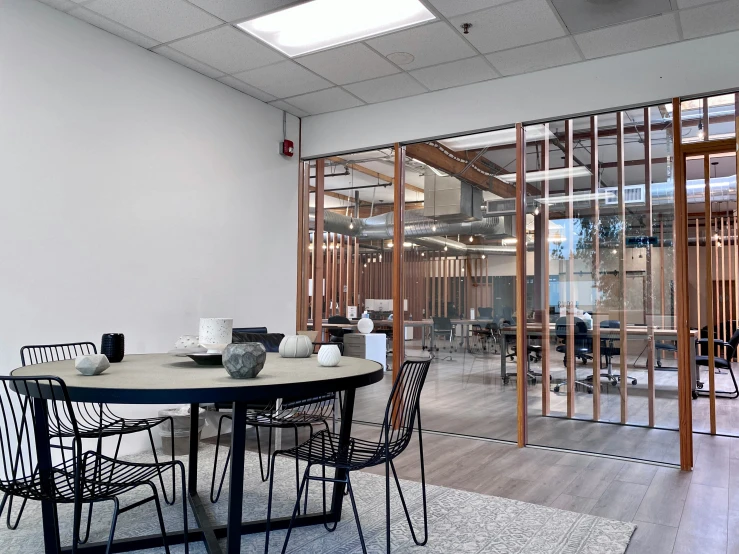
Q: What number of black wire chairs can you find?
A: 4